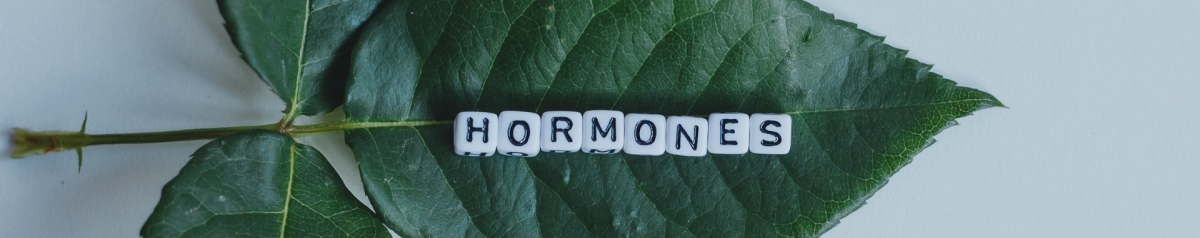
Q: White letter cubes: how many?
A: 8